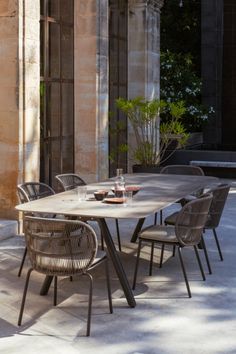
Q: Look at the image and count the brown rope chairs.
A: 6